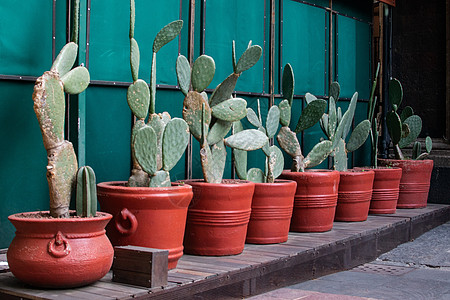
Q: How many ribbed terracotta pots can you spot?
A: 6